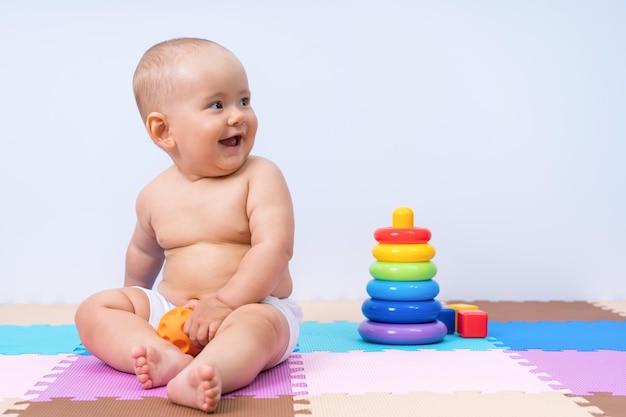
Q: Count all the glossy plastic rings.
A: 6